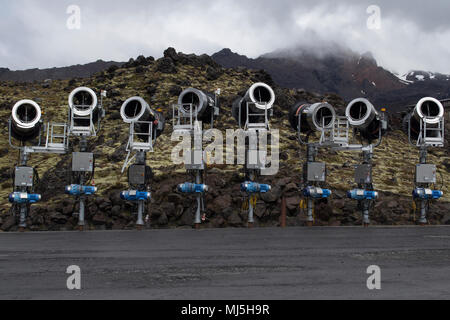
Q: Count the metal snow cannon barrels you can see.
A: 8